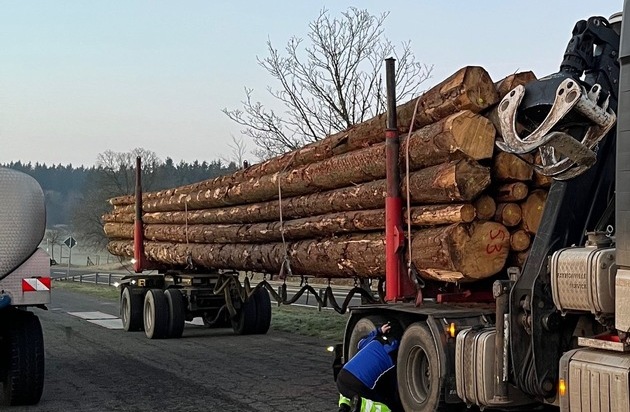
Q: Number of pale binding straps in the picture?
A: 3